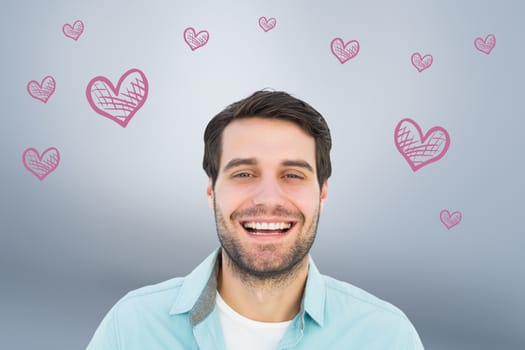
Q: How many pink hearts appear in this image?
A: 11